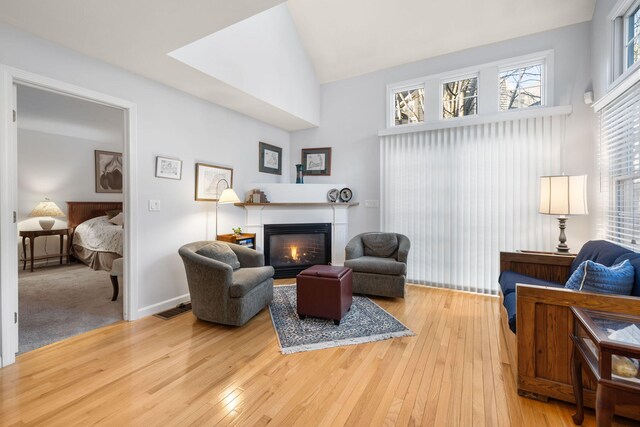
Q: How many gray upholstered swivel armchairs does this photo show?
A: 2